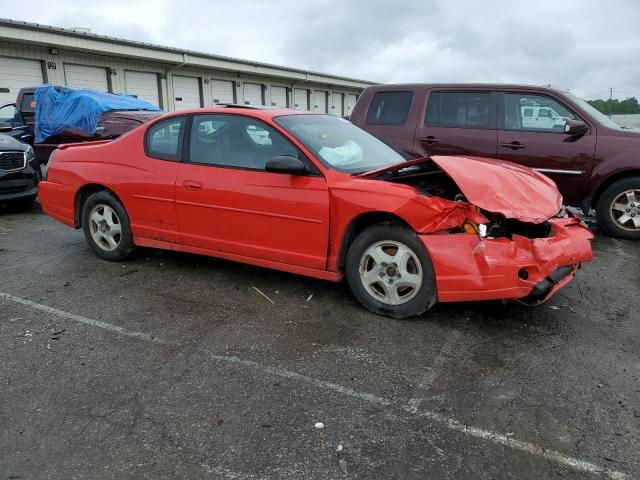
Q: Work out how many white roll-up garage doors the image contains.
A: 11